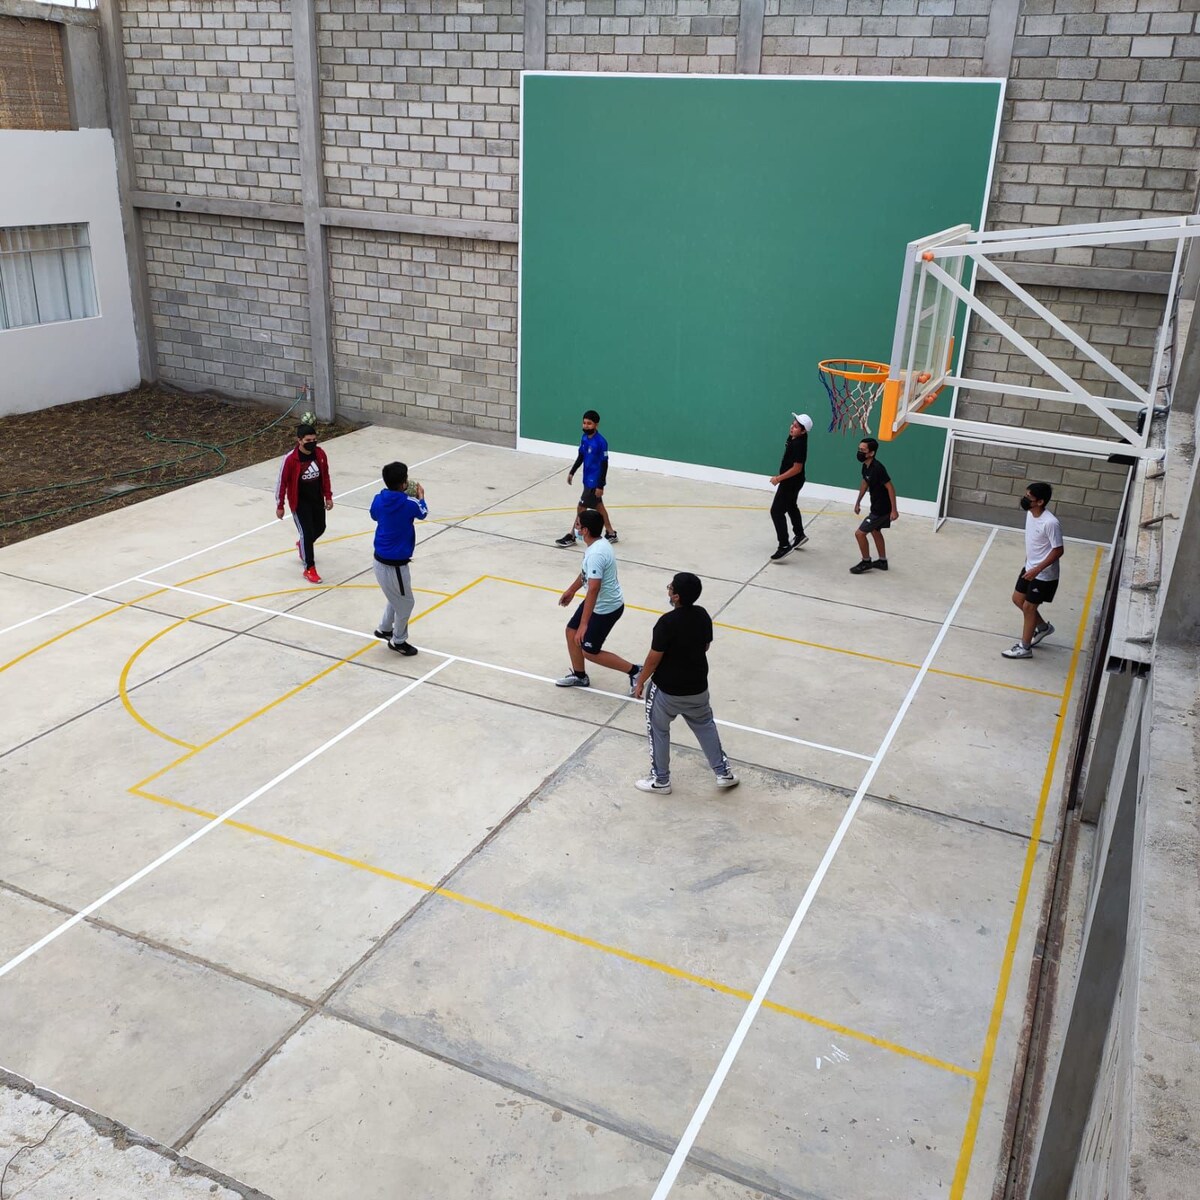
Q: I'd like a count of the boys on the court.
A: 8